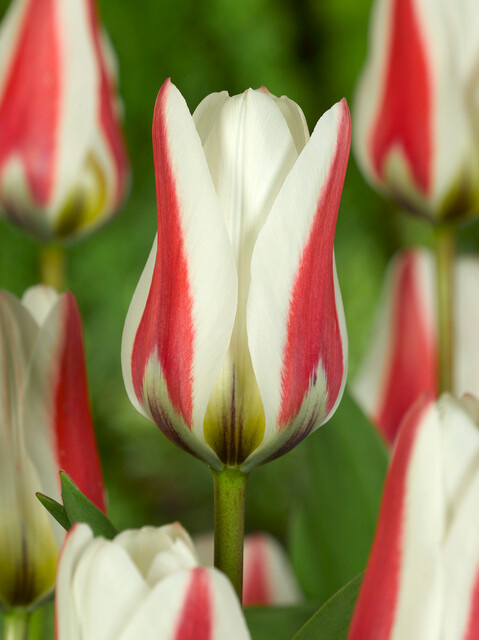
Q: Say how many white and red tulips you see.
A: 8